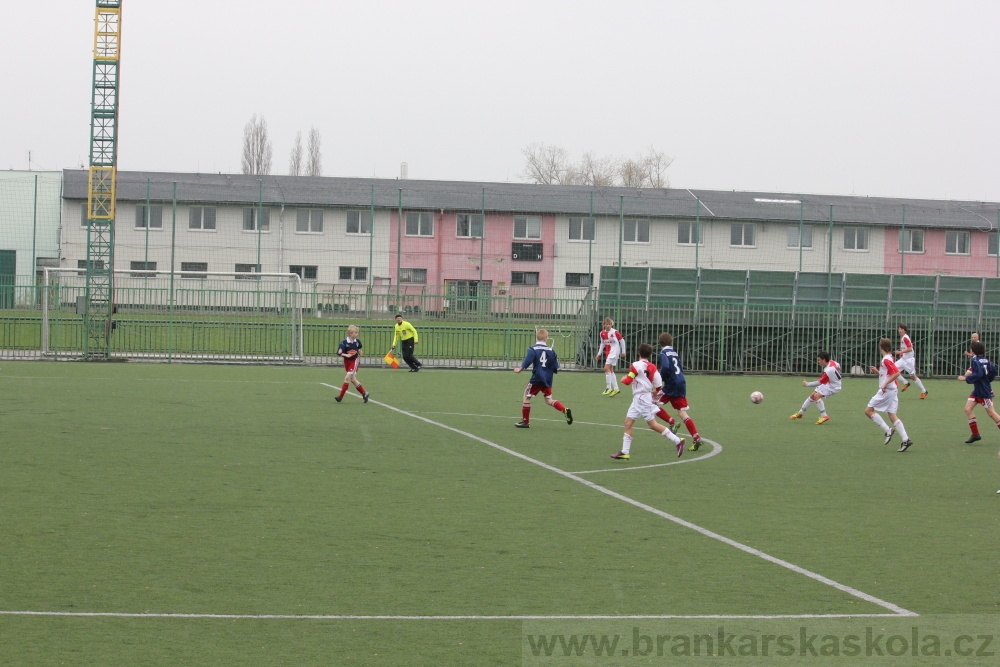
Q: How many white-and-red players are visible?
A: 5